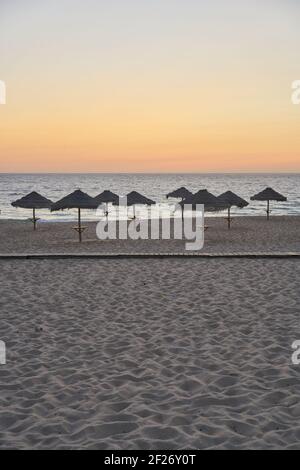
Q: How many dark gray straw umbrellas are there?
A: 8